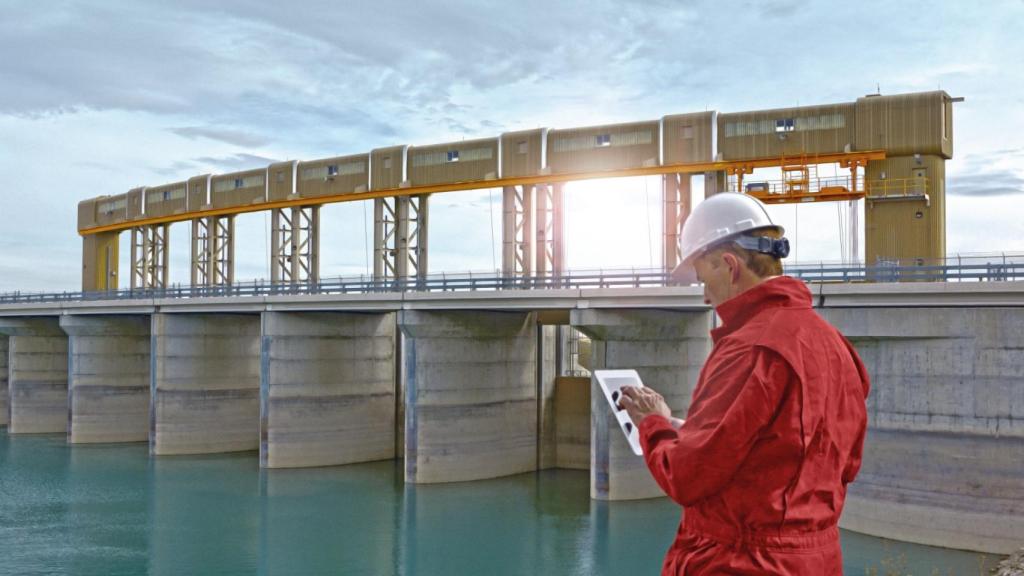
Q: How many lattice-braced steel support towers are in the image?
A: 6